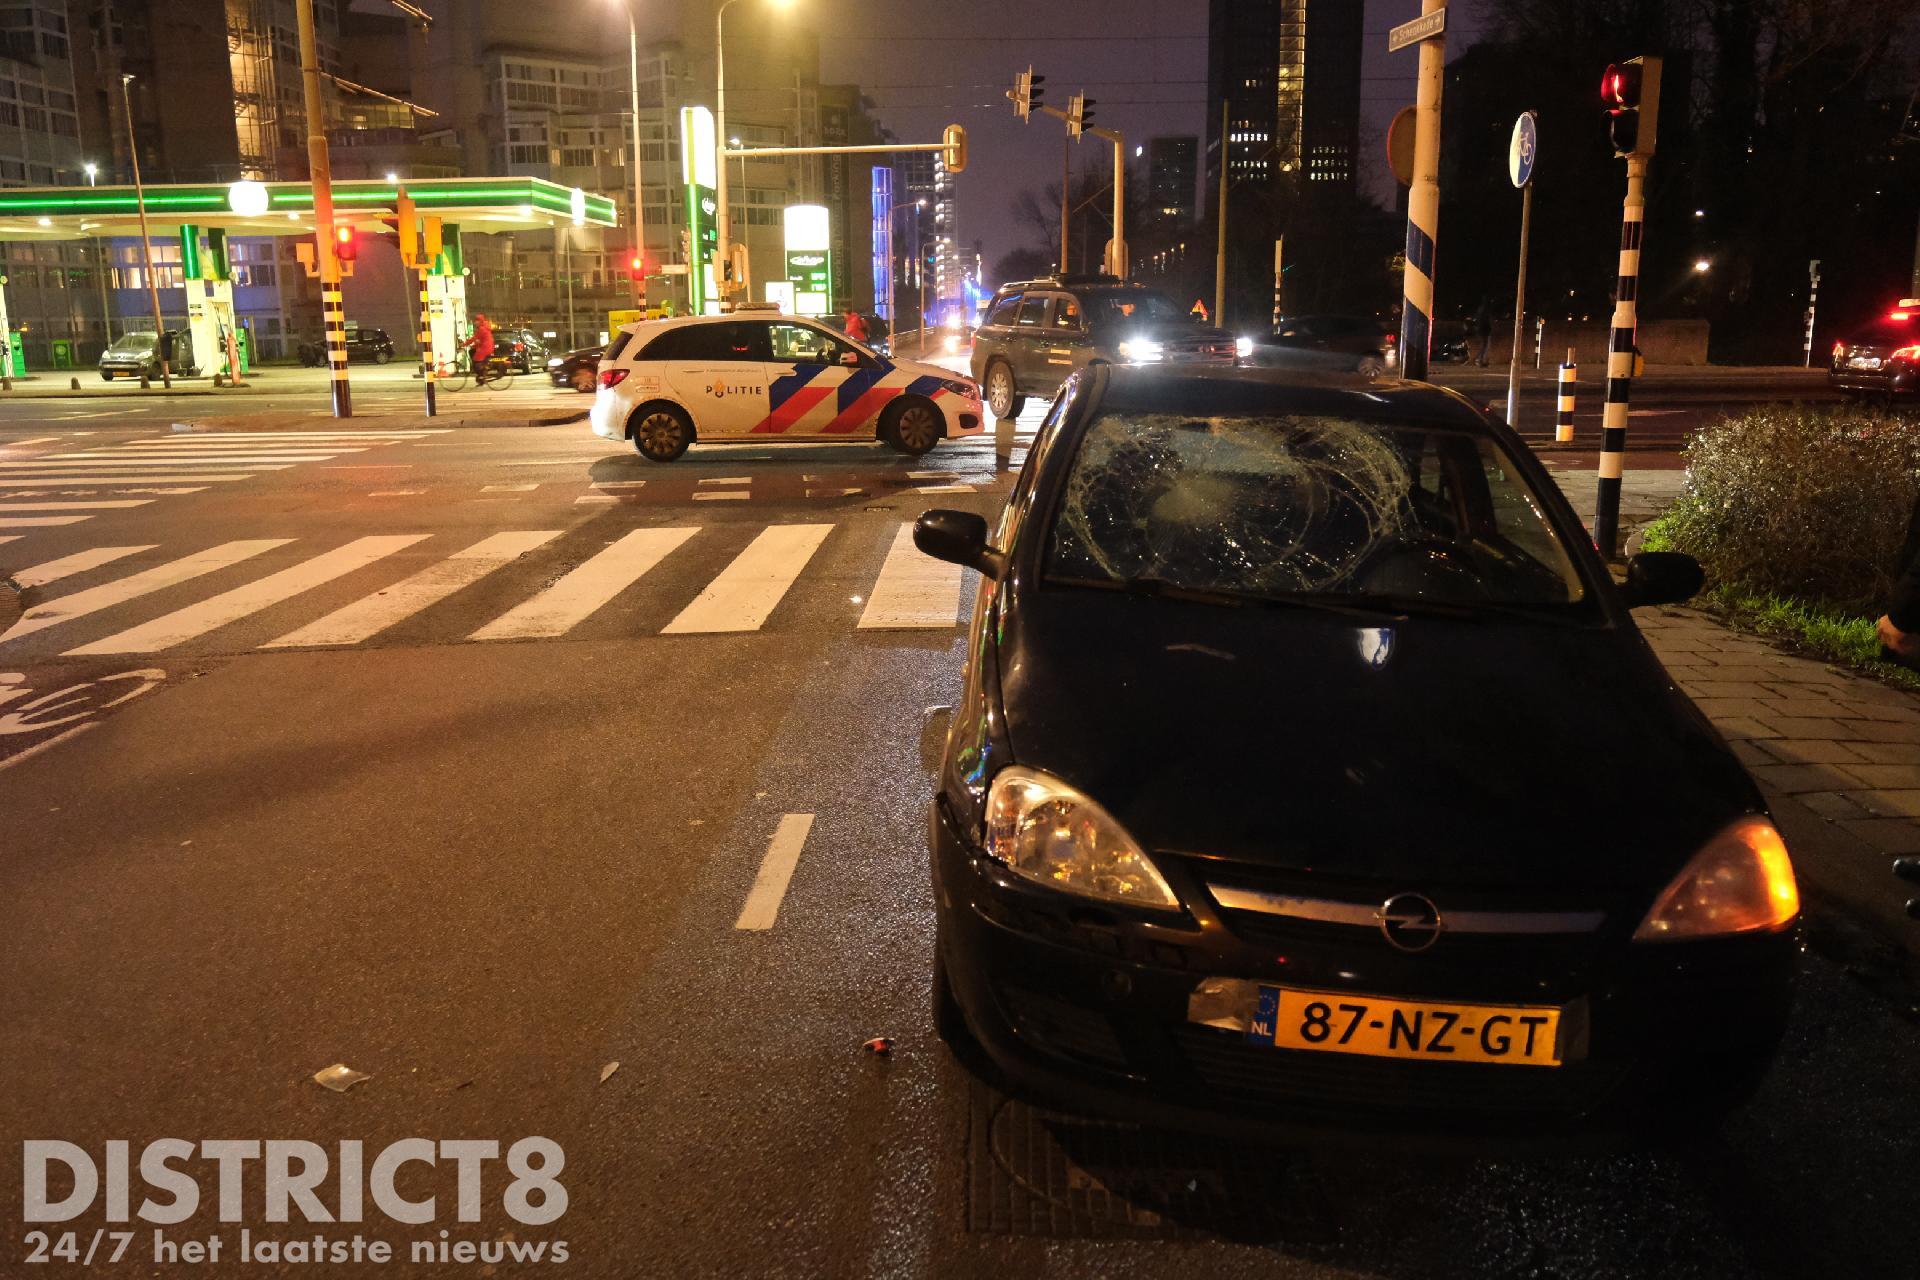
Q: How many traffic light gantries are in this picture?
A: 2